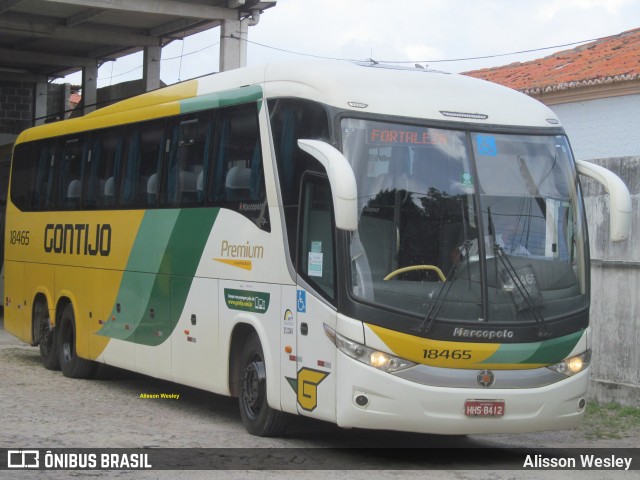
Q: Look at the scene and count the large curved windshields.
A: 1